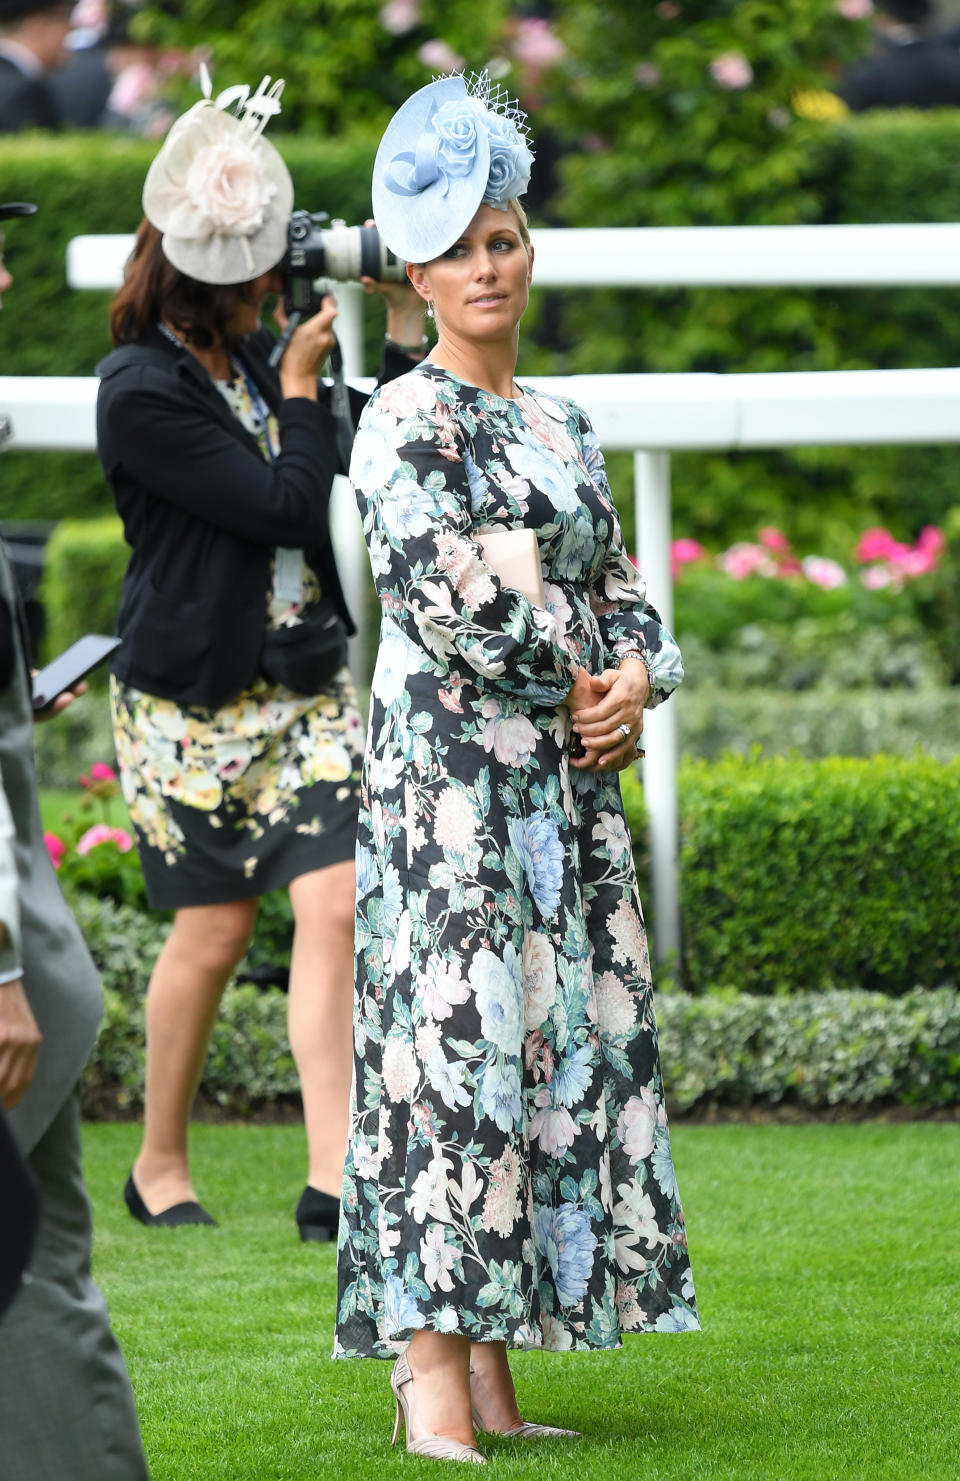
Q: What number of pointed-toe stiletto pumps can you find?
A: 2